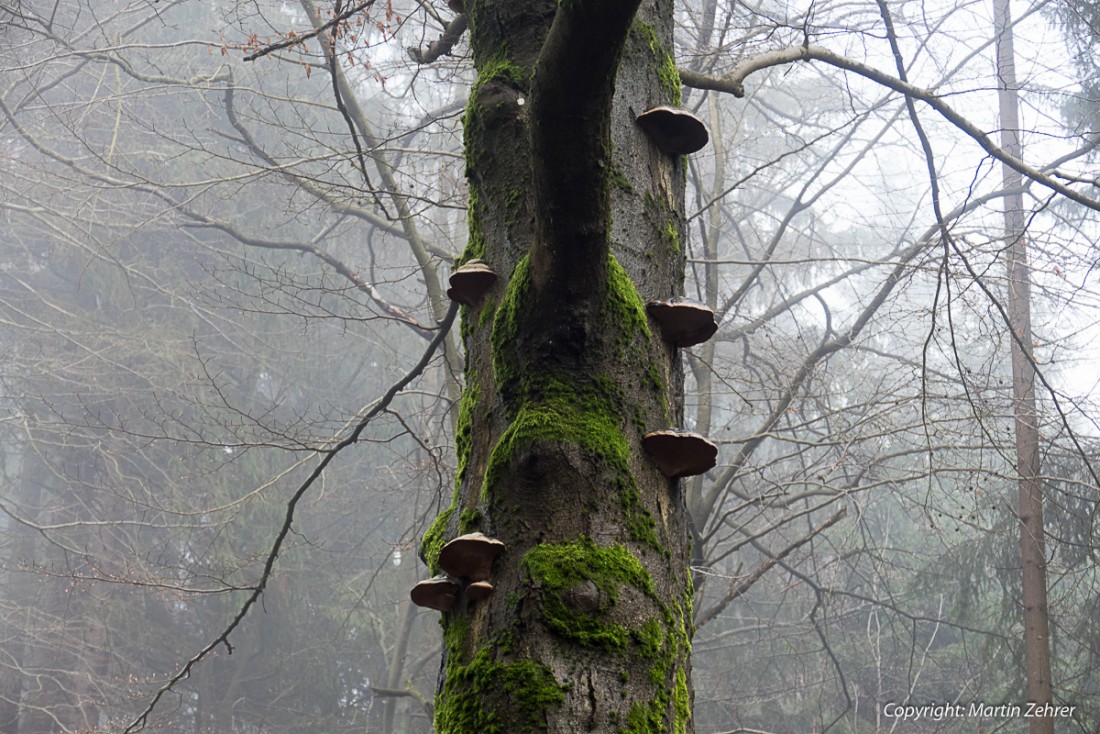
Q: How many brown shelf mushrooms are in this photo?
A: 7